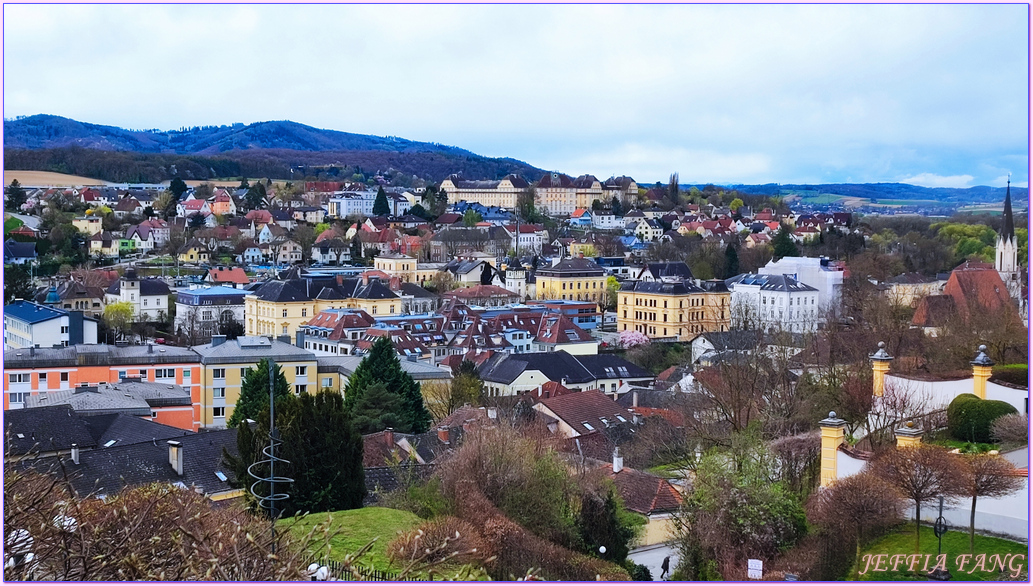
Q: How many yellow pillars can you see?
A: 4